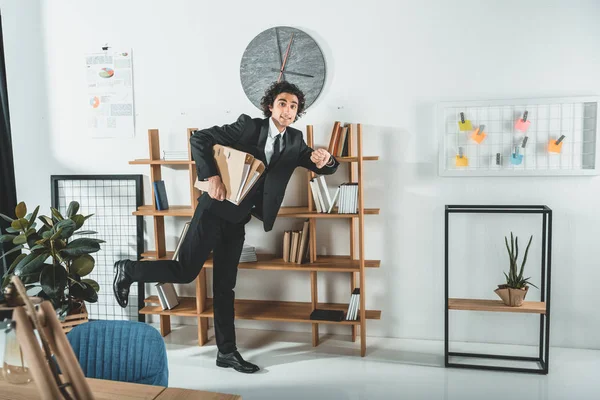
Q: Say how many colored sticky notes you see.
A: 6